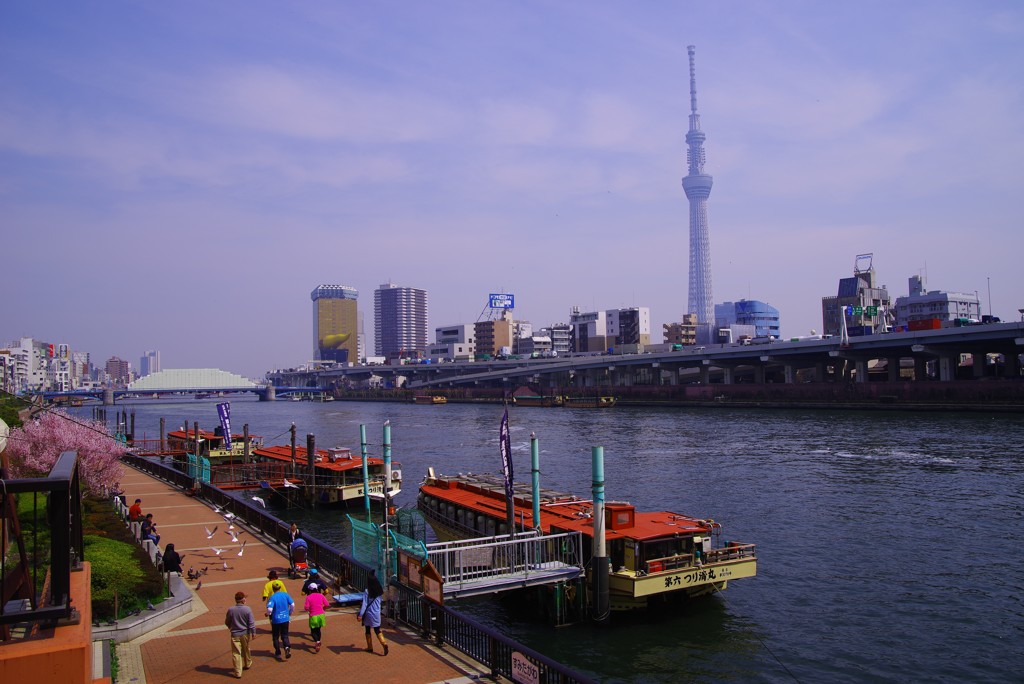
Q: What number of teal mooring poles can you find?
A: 4